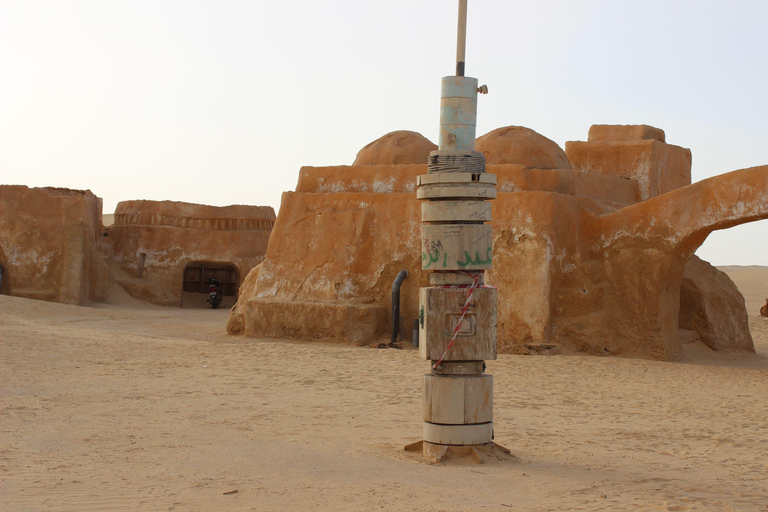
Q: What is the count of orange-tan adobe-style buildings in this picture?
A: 3